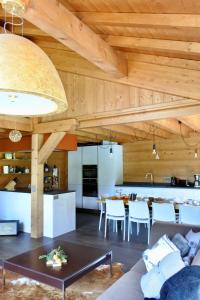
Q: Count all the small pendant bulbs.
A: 4